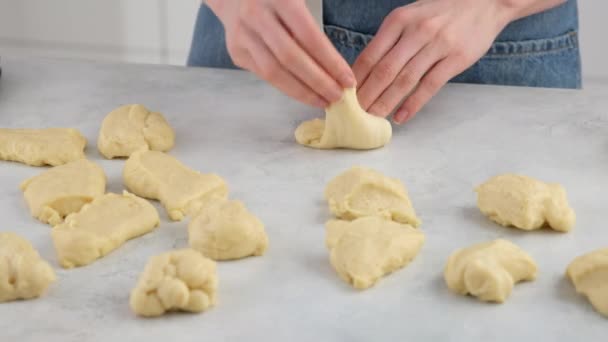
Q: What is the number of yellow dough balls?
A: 14